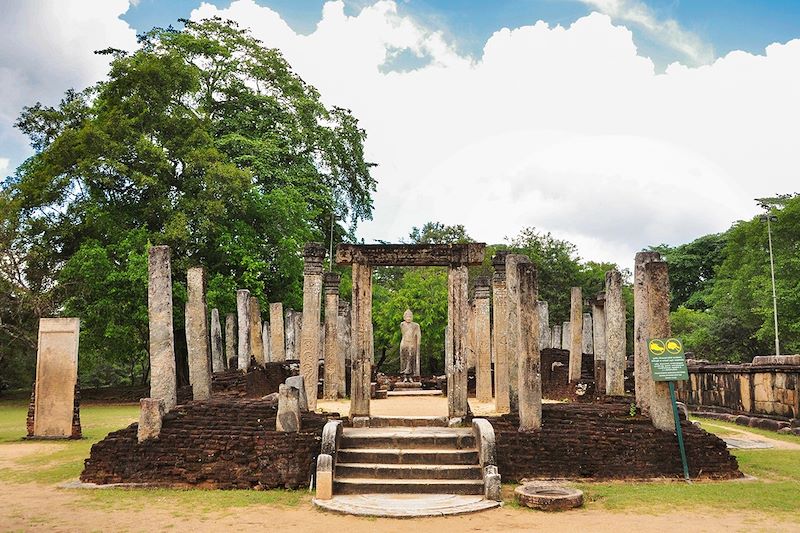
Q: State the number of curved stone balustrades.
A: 2